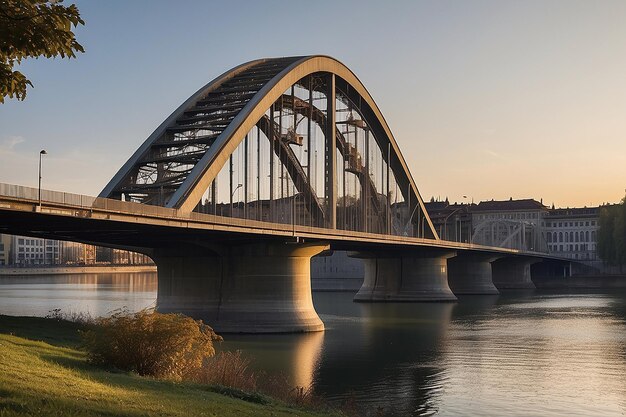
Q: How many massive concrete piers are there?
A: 4